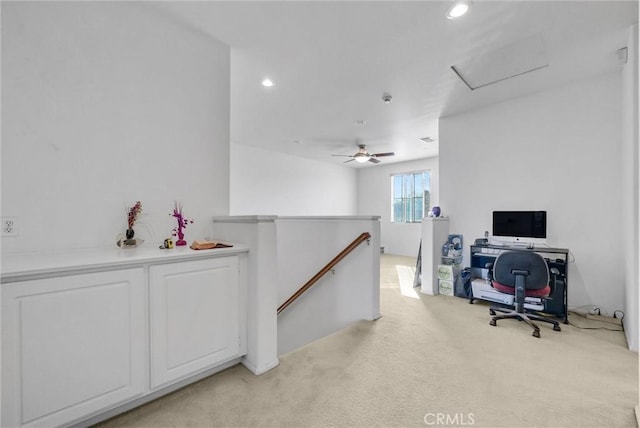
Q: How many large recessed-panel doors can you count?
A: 2